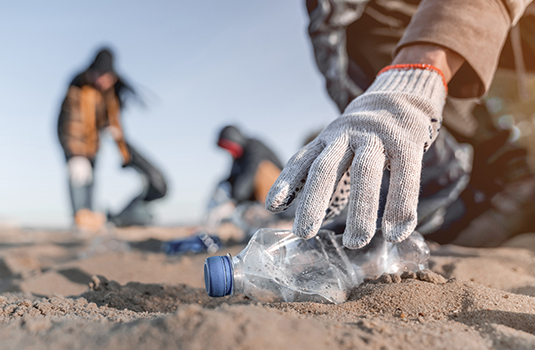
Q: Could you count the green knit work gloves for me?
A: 0